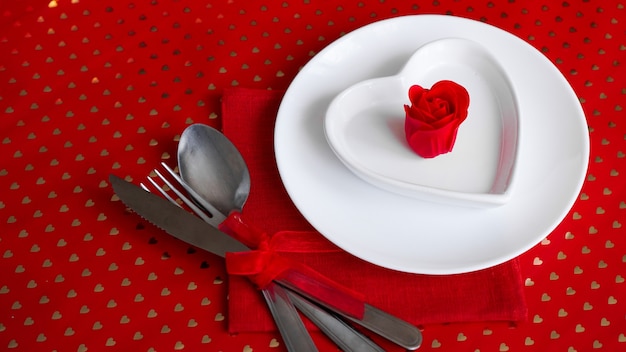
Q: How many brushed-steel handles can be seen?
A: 3